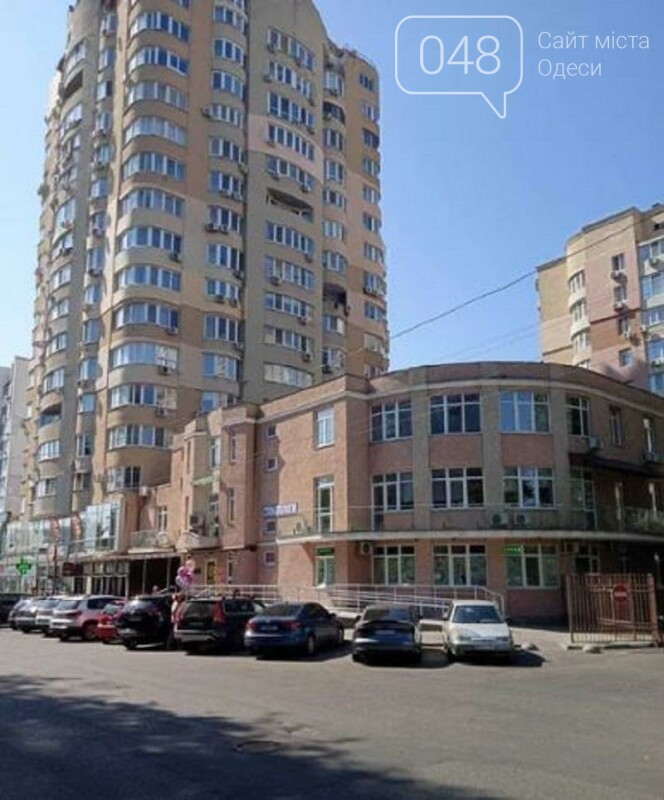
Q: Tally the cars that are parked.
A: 11